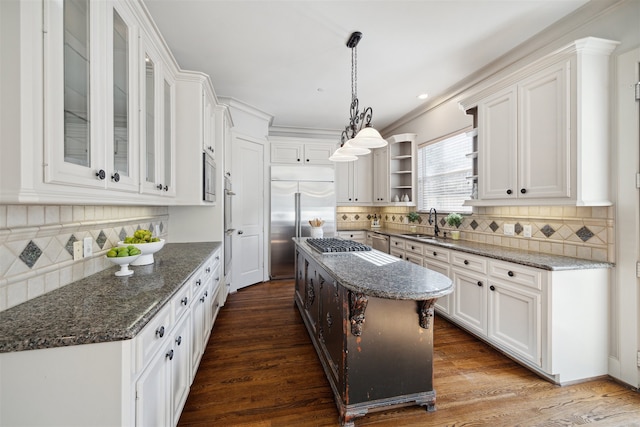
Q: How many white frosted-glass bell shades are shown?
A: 3